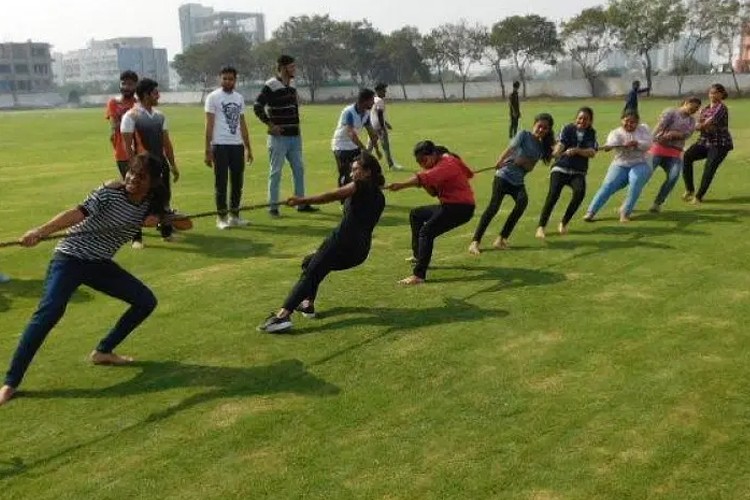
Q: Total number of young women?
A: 8